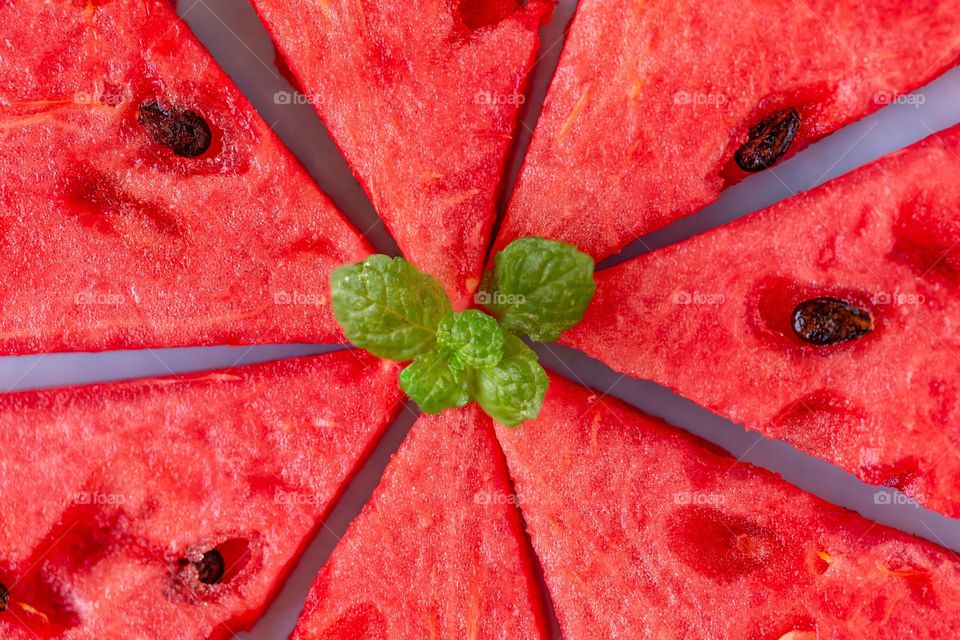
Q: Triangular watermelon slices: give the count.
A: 7